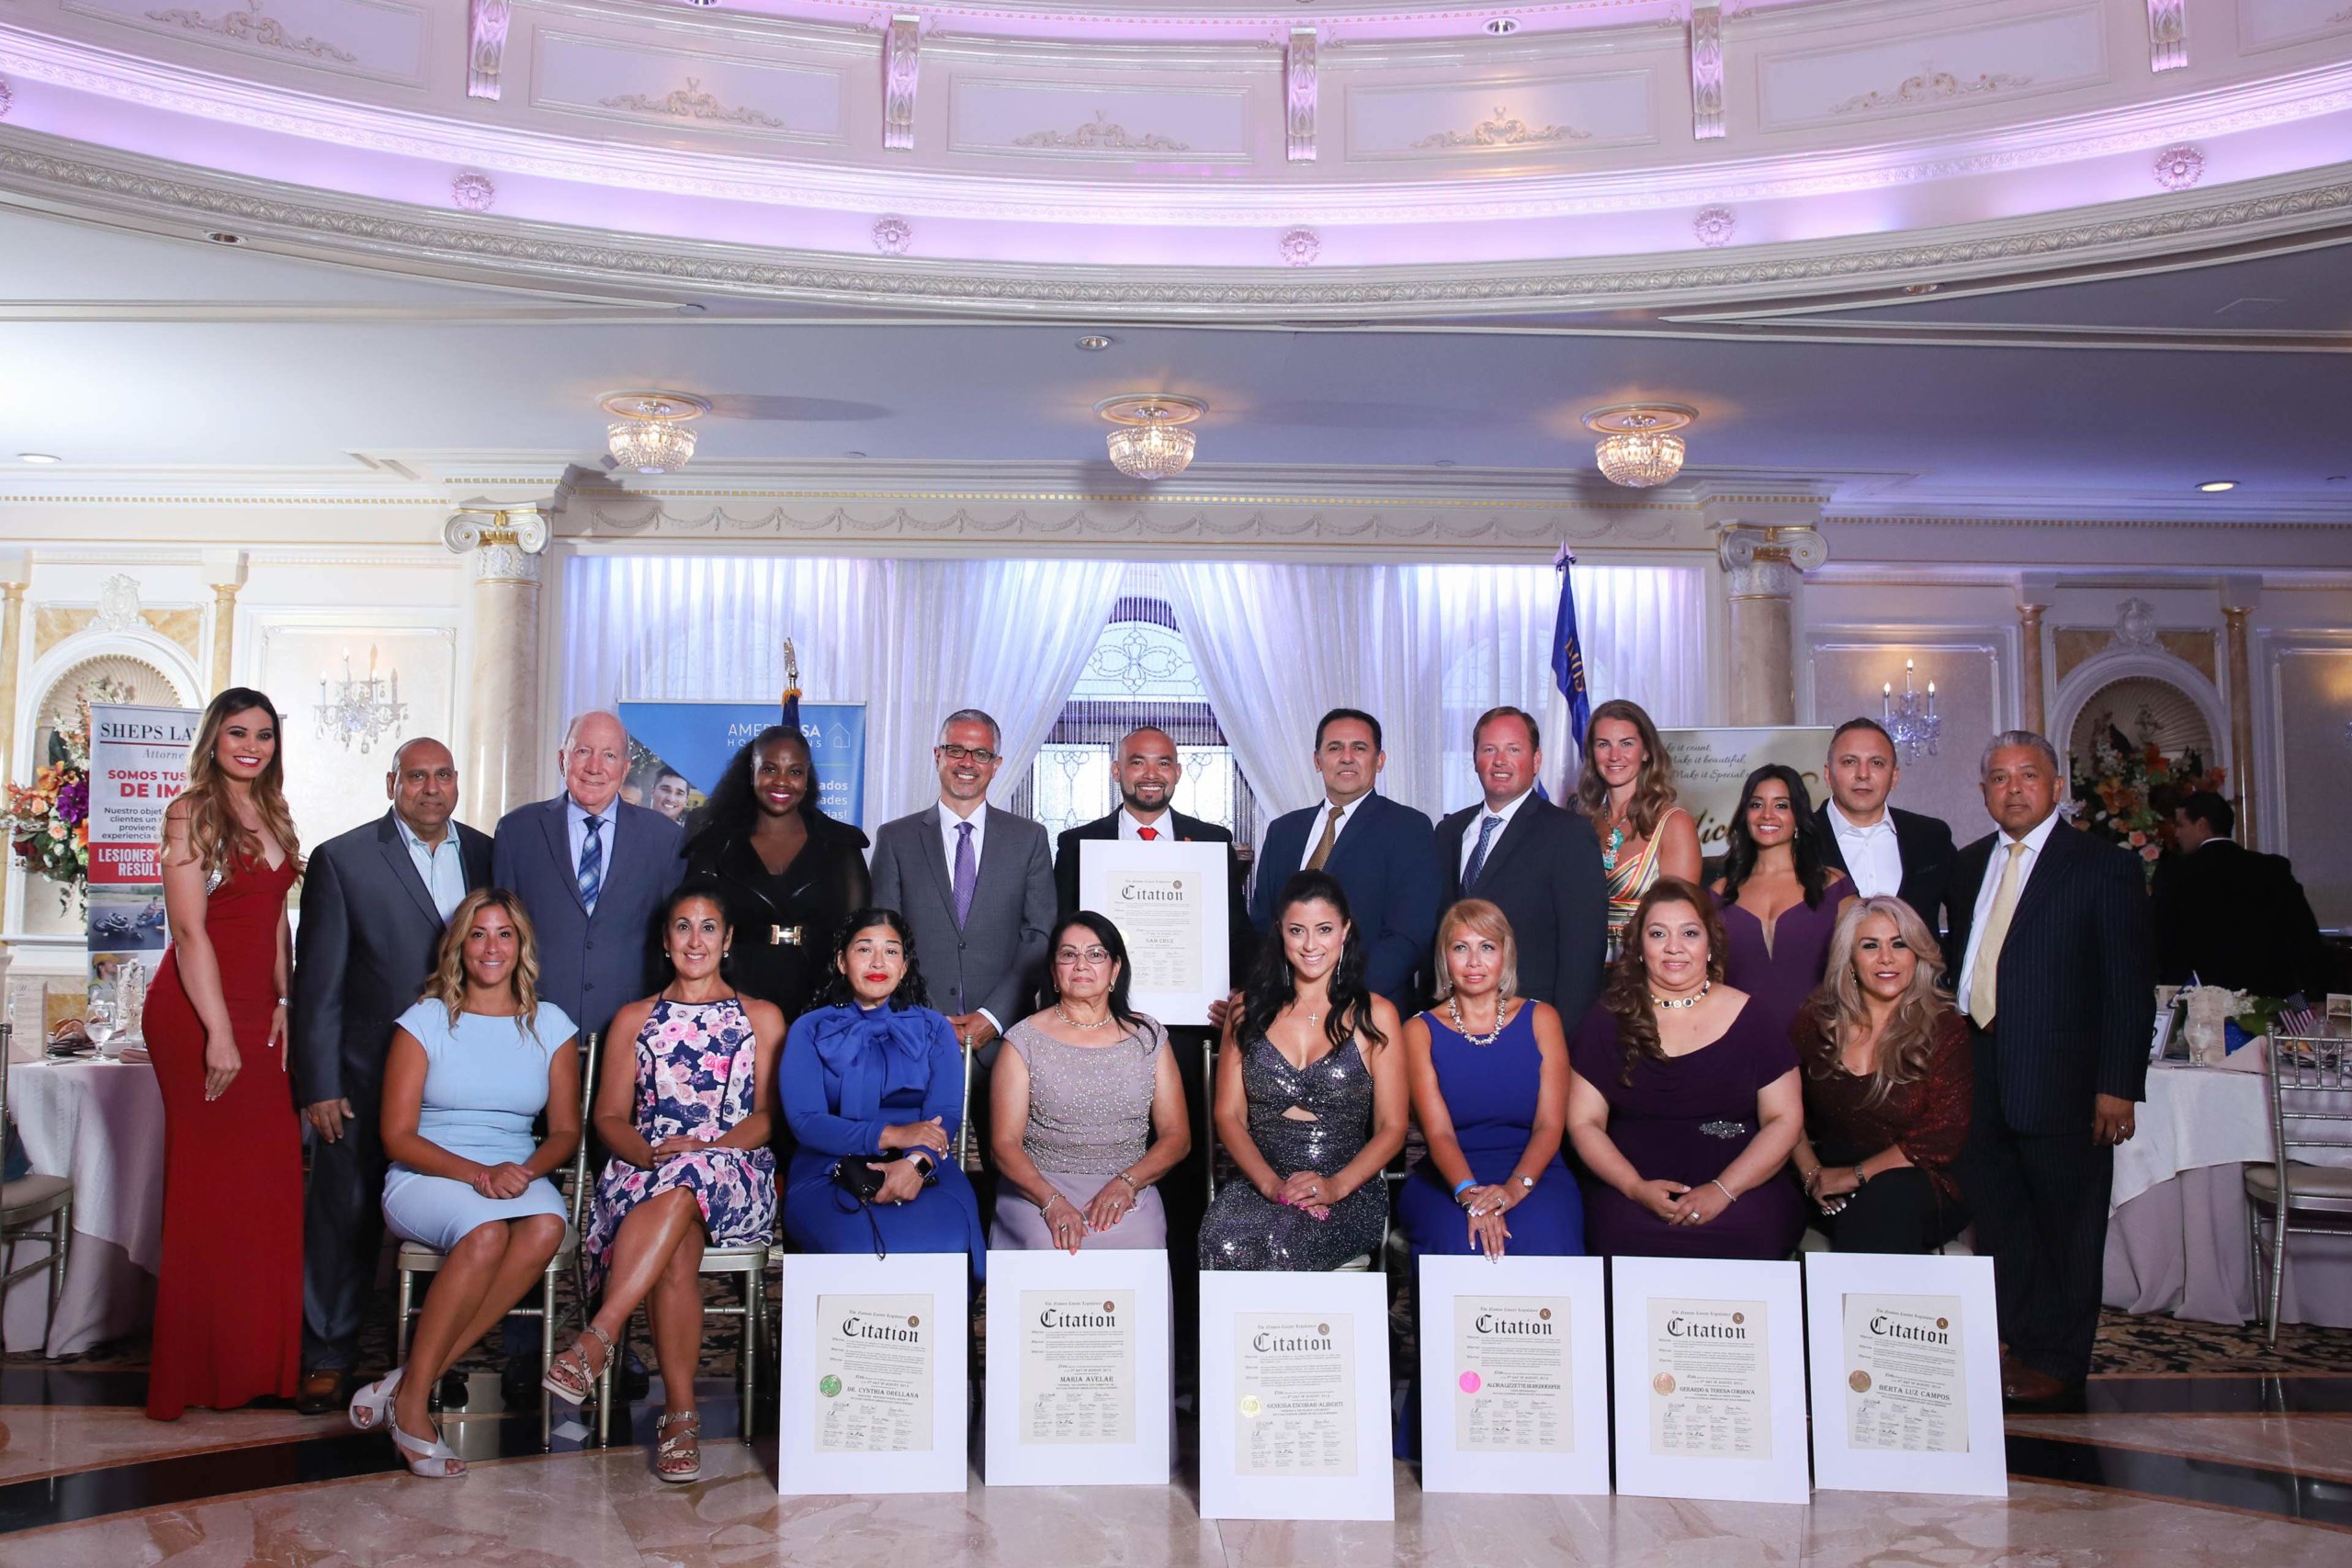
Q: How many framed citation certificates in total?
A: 7